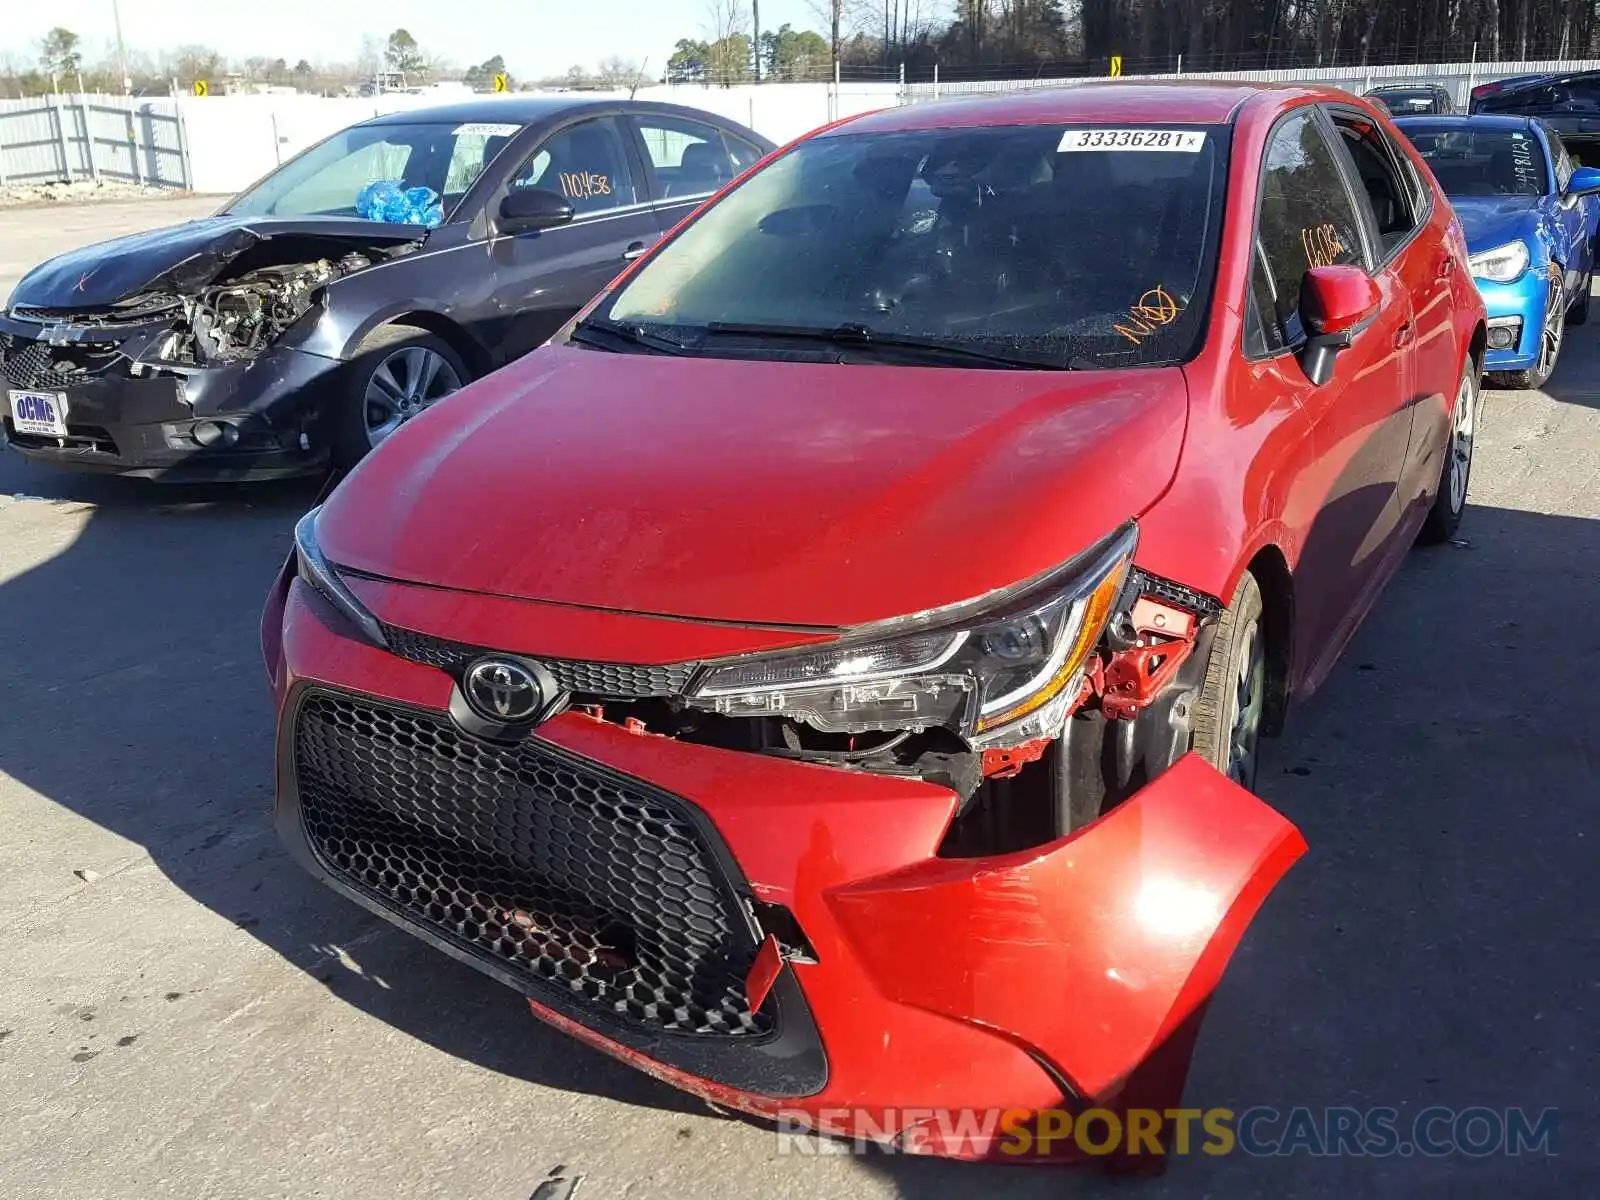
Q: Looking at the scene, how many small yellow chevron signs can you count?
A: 3